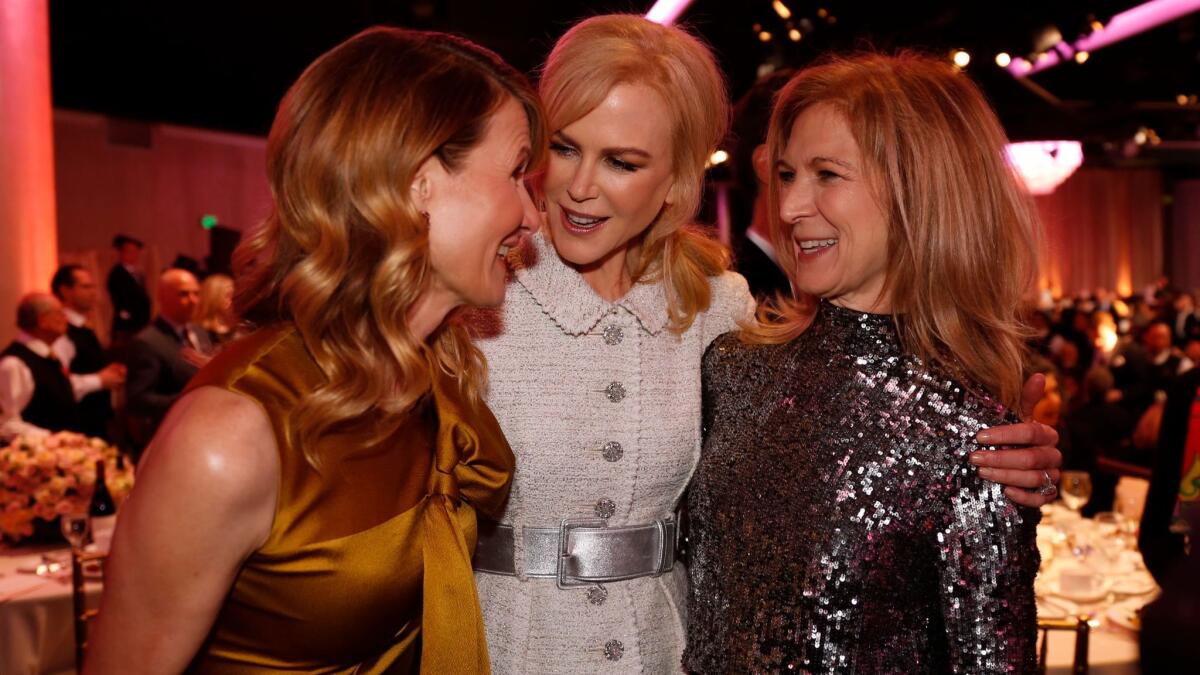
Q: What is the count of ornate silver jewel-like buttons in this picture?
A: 6